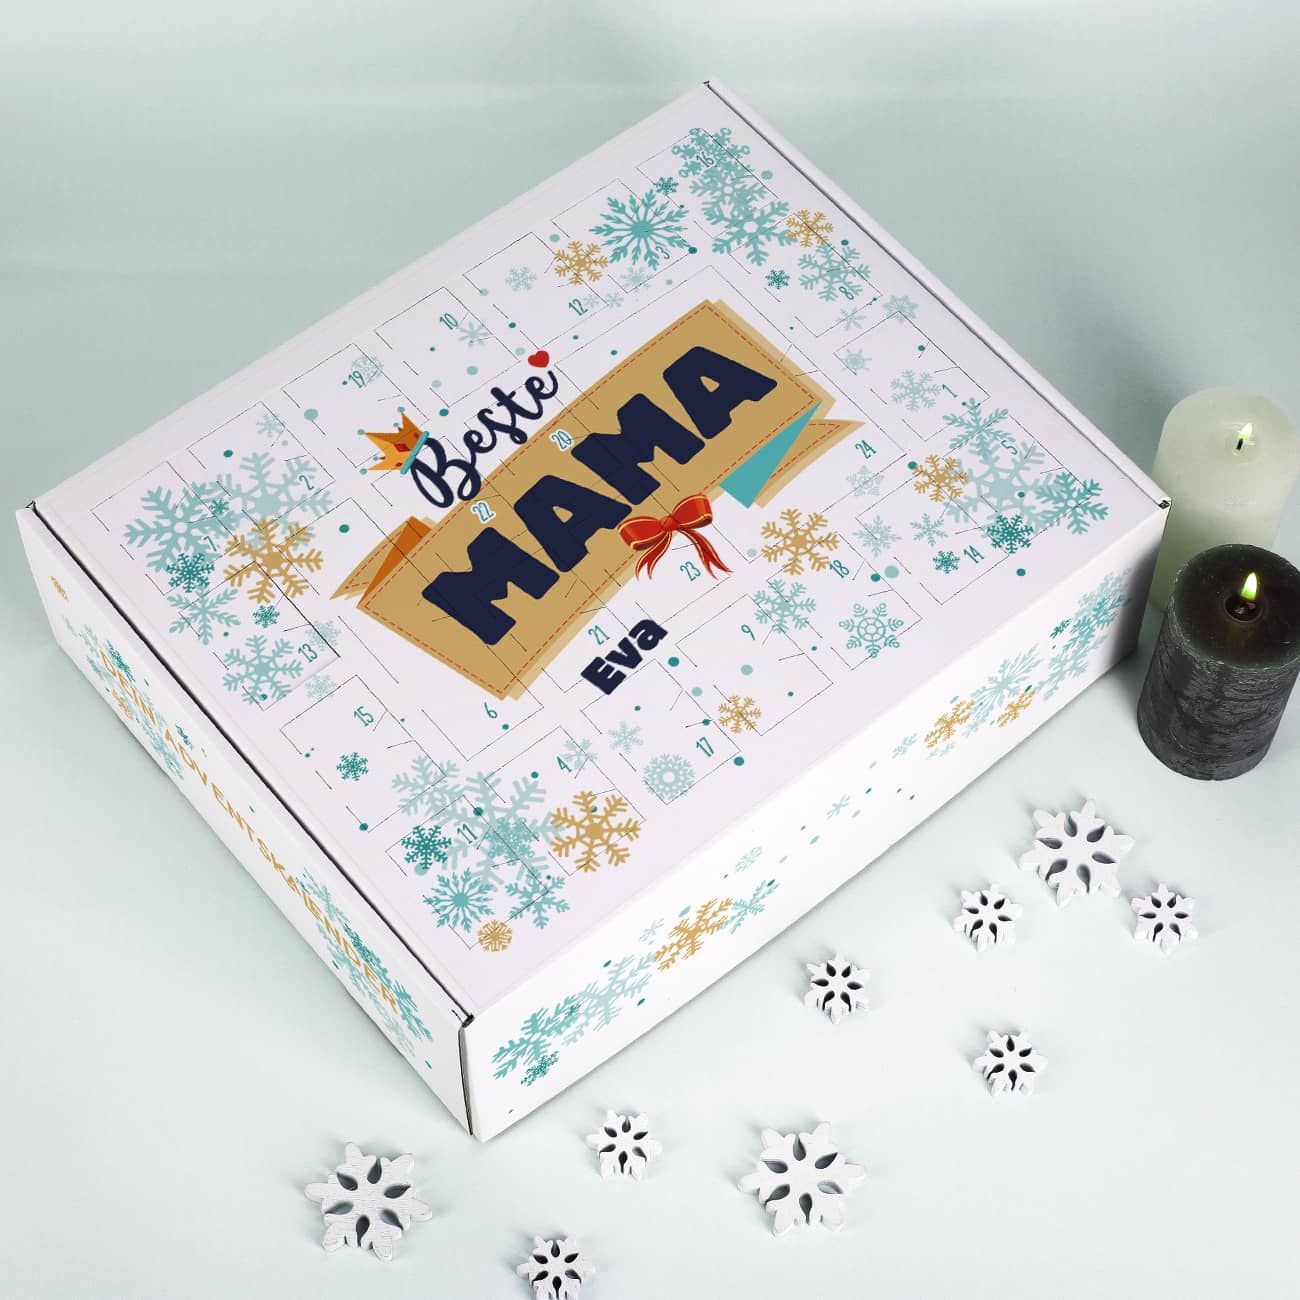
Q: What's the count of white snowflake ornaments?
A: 9